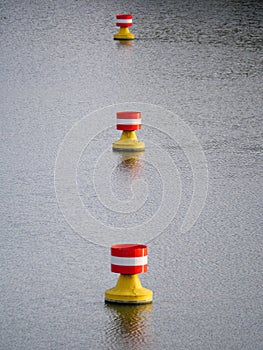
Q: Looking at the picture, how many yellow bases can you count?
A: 3